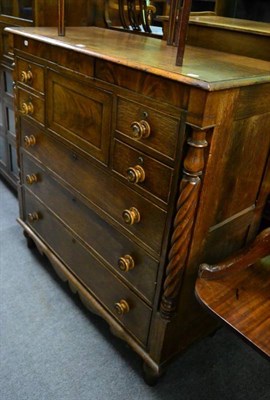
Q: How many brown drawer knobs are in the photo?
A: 10